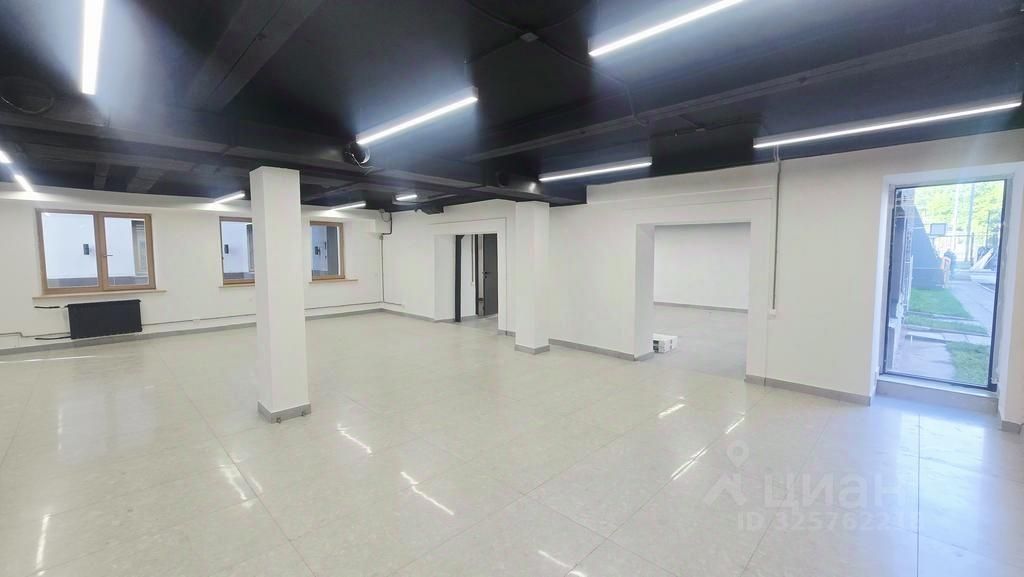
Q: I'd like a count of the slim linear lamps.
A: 10